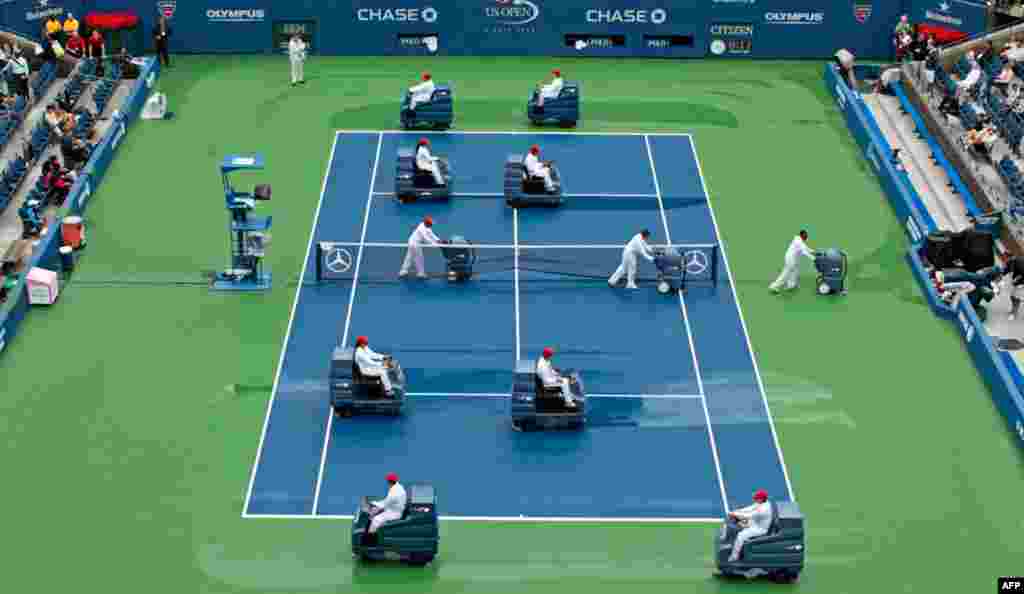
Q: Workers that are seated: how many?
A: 8